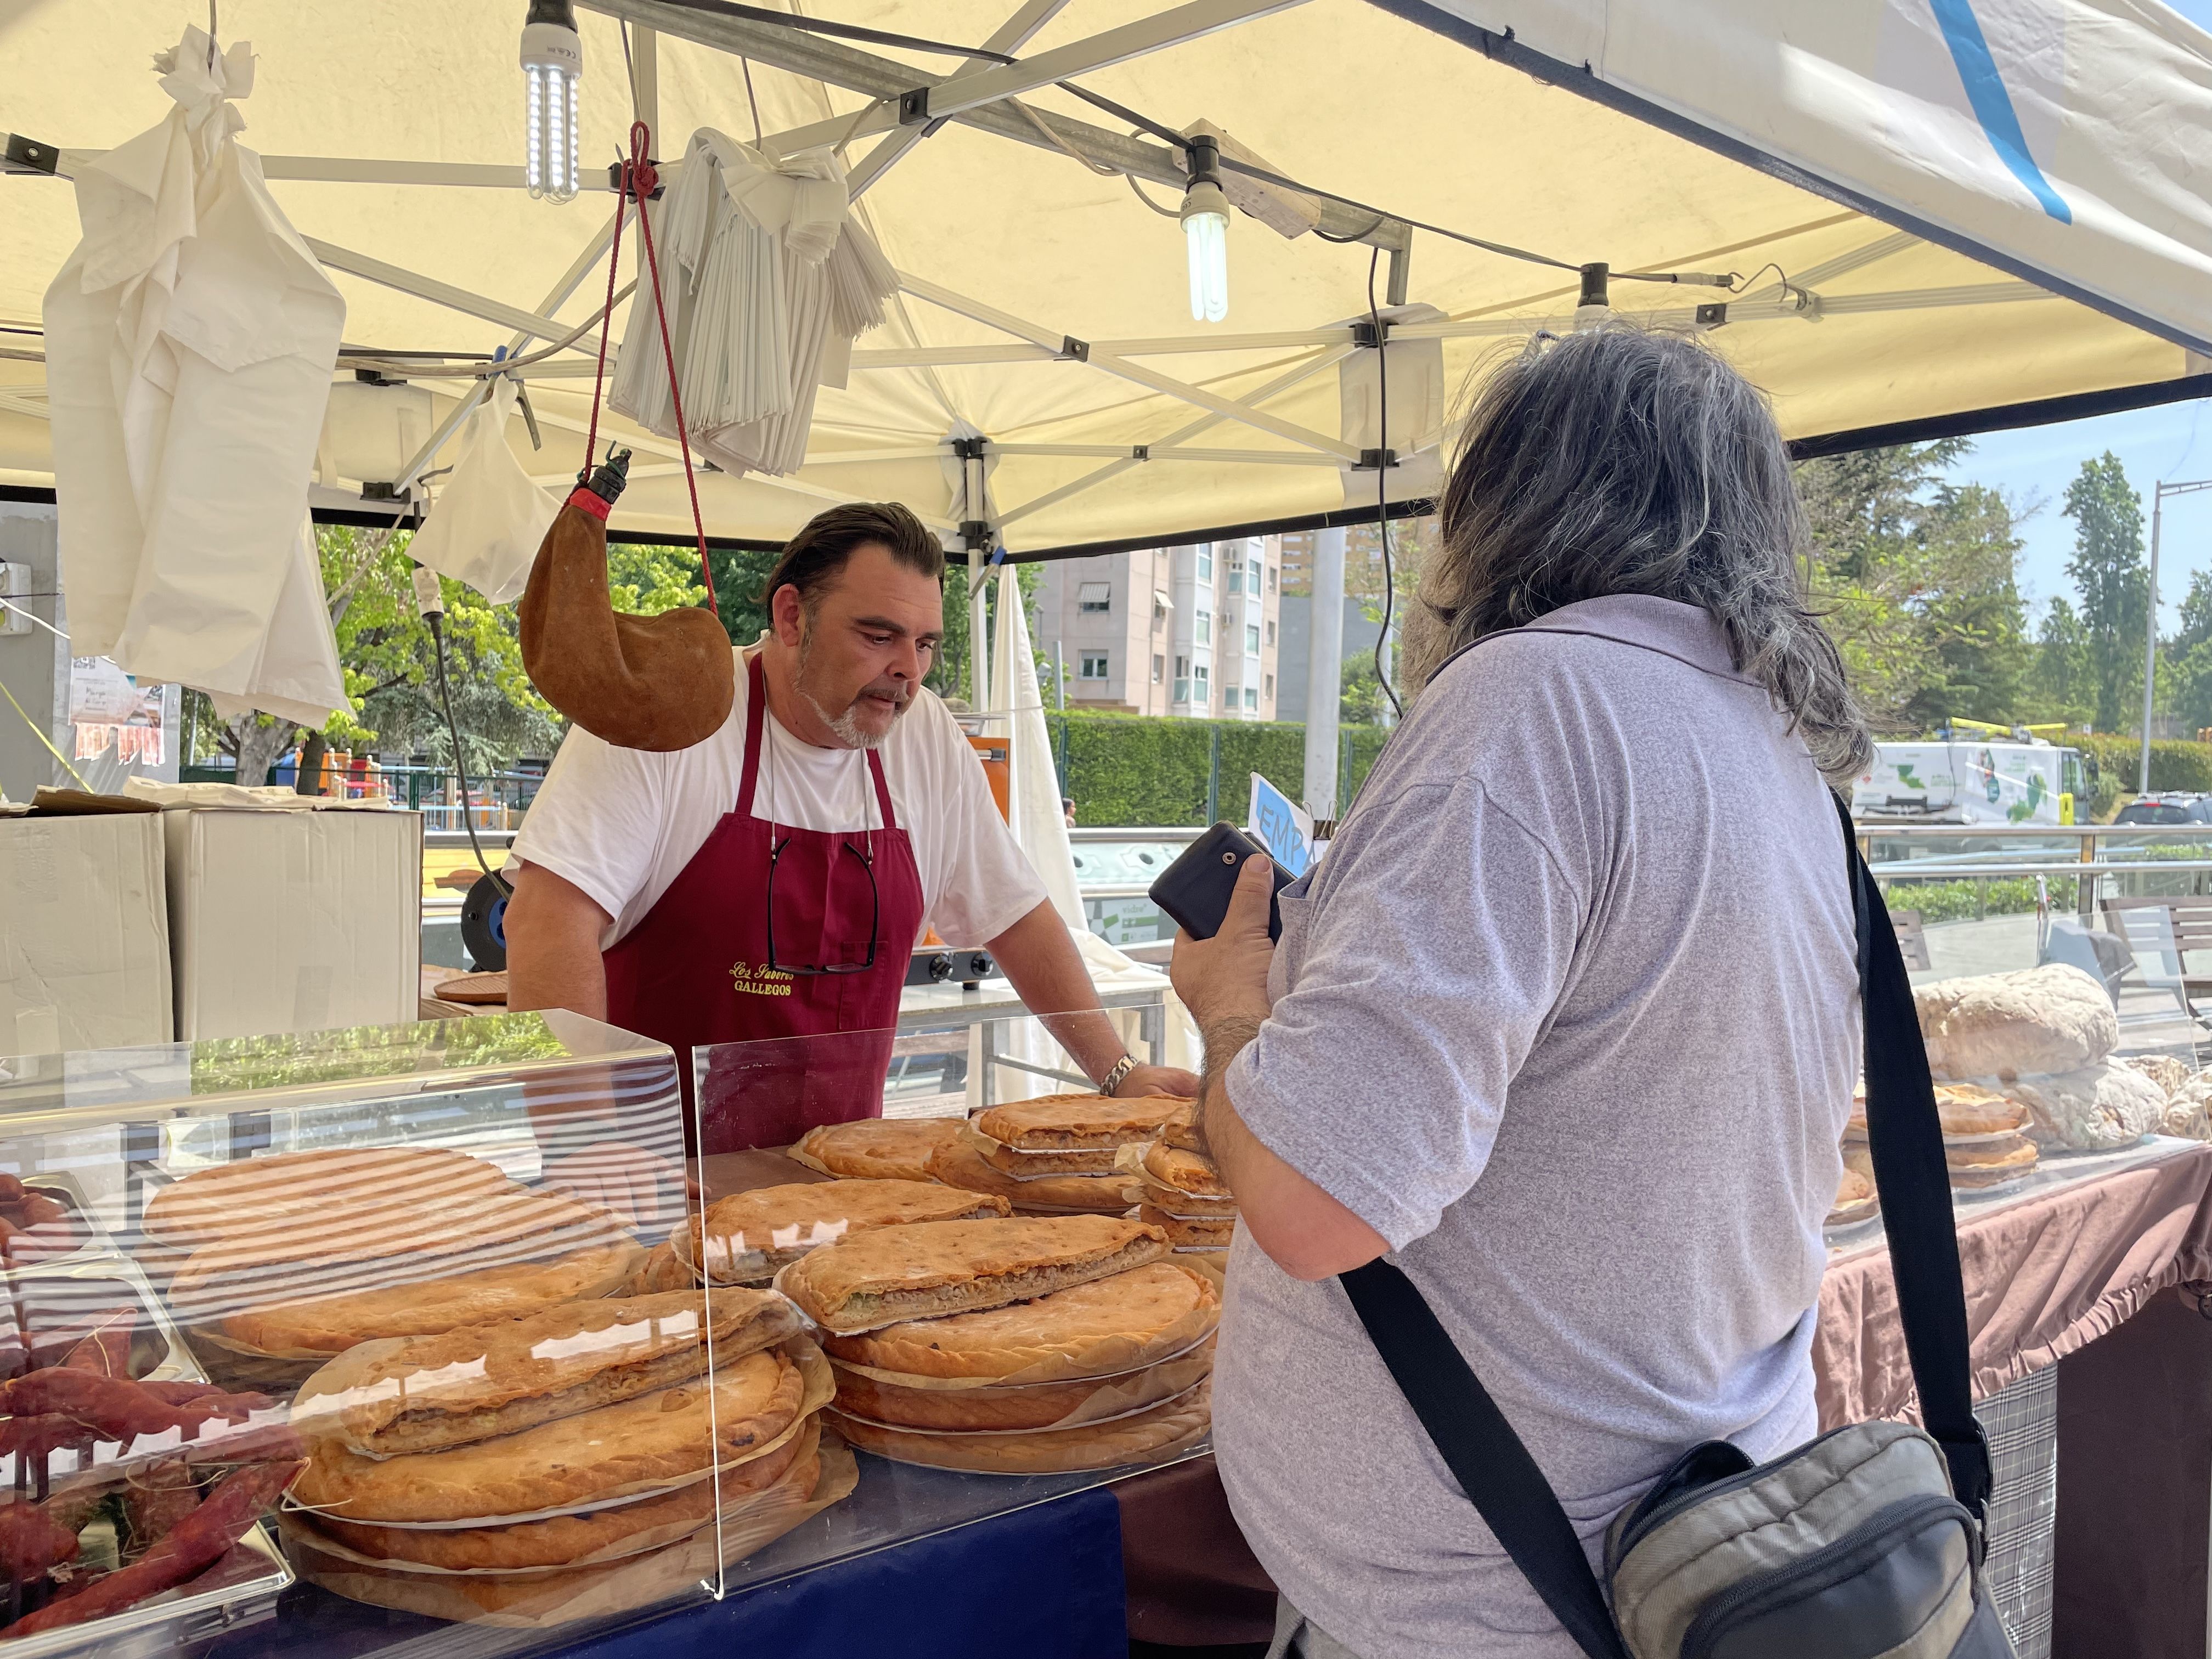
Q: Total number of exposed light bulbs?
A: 3